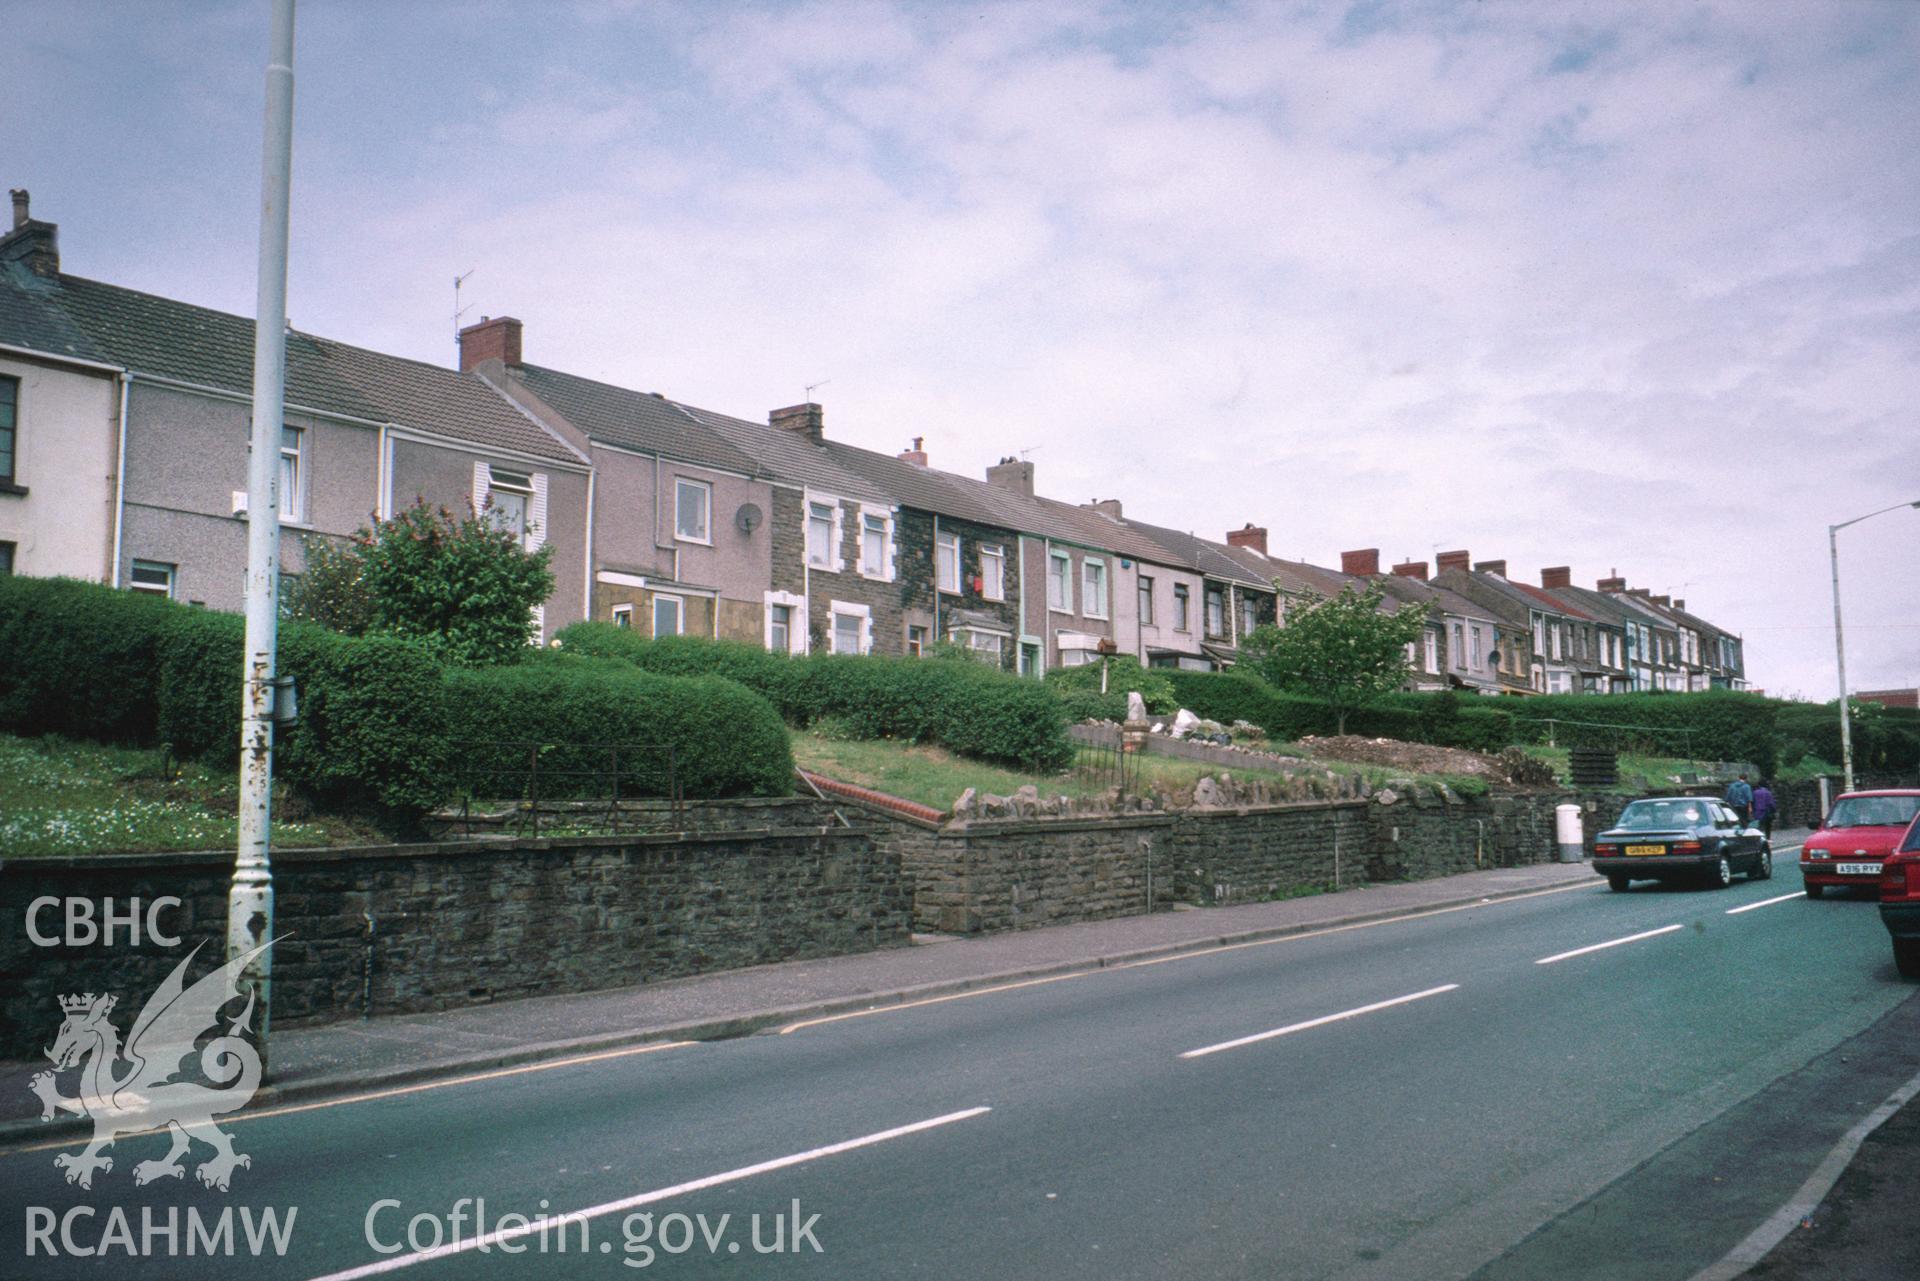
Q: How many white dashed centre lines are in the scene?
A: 4